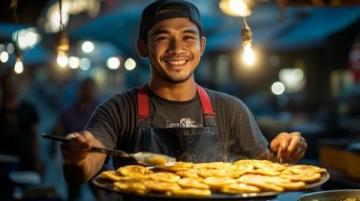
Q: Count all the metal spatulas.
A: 1